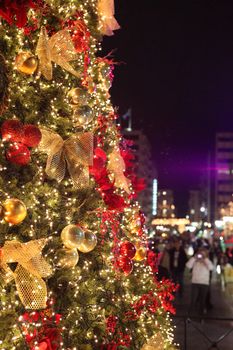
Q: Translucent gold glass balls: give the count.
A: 5